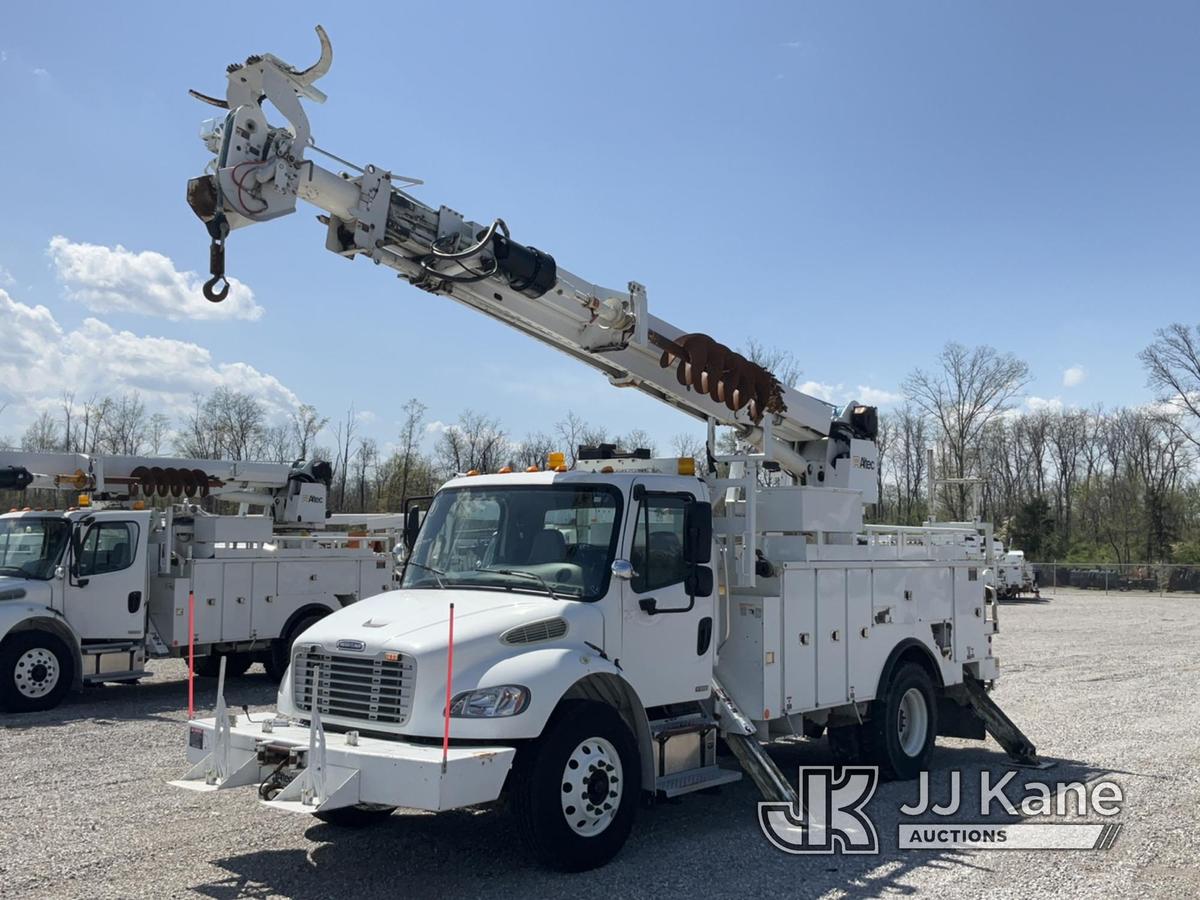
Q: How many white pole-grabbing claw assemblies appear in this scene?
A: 1